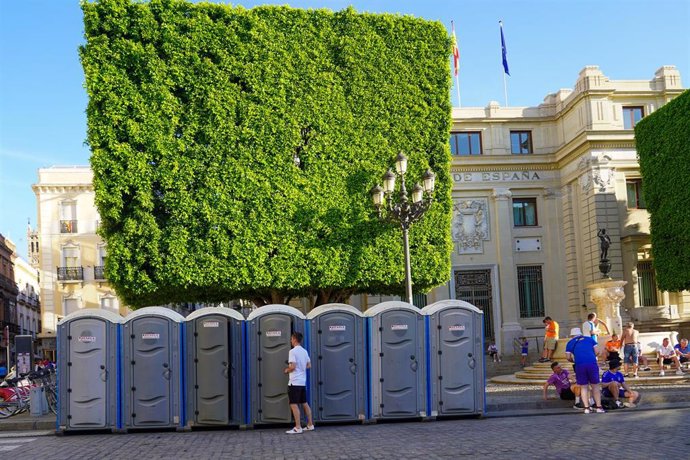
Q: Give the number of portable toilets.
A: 7